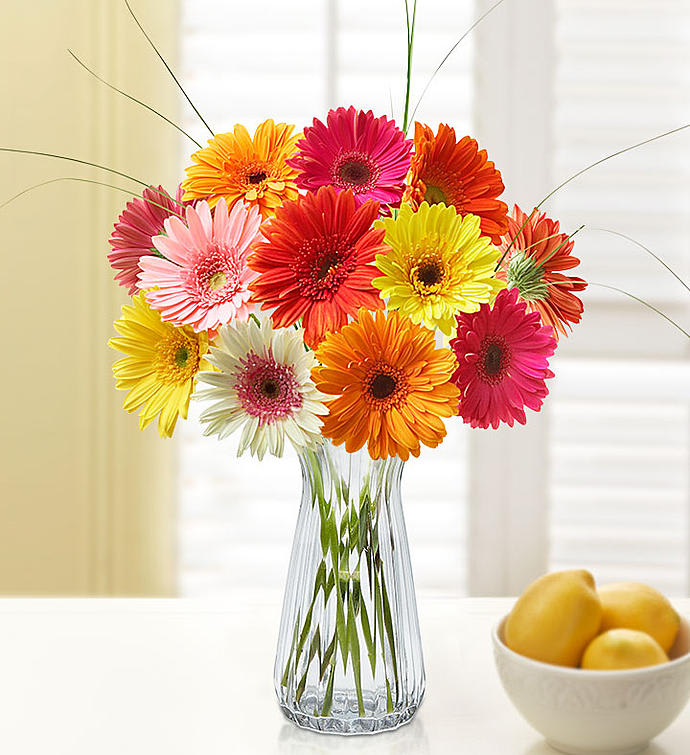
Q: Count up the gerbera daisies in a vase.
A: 12